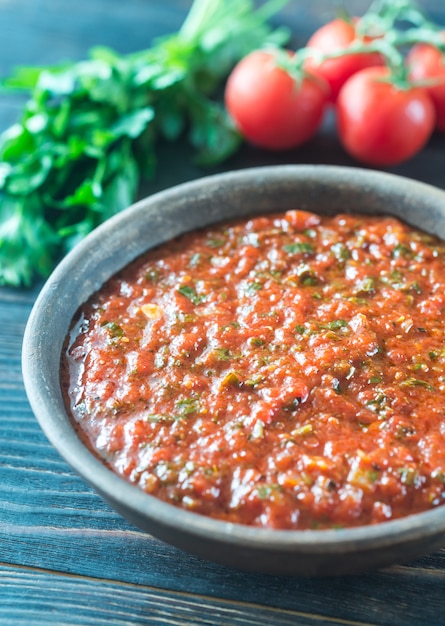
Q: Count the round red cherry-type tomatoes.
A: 4